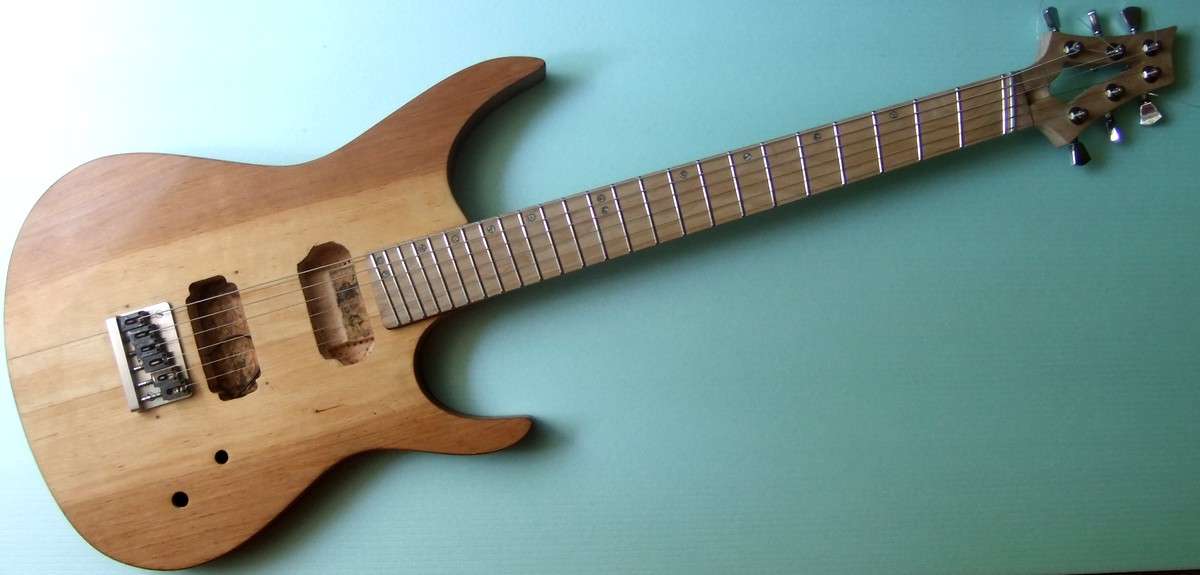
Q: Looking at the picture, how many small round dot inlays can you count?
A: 12